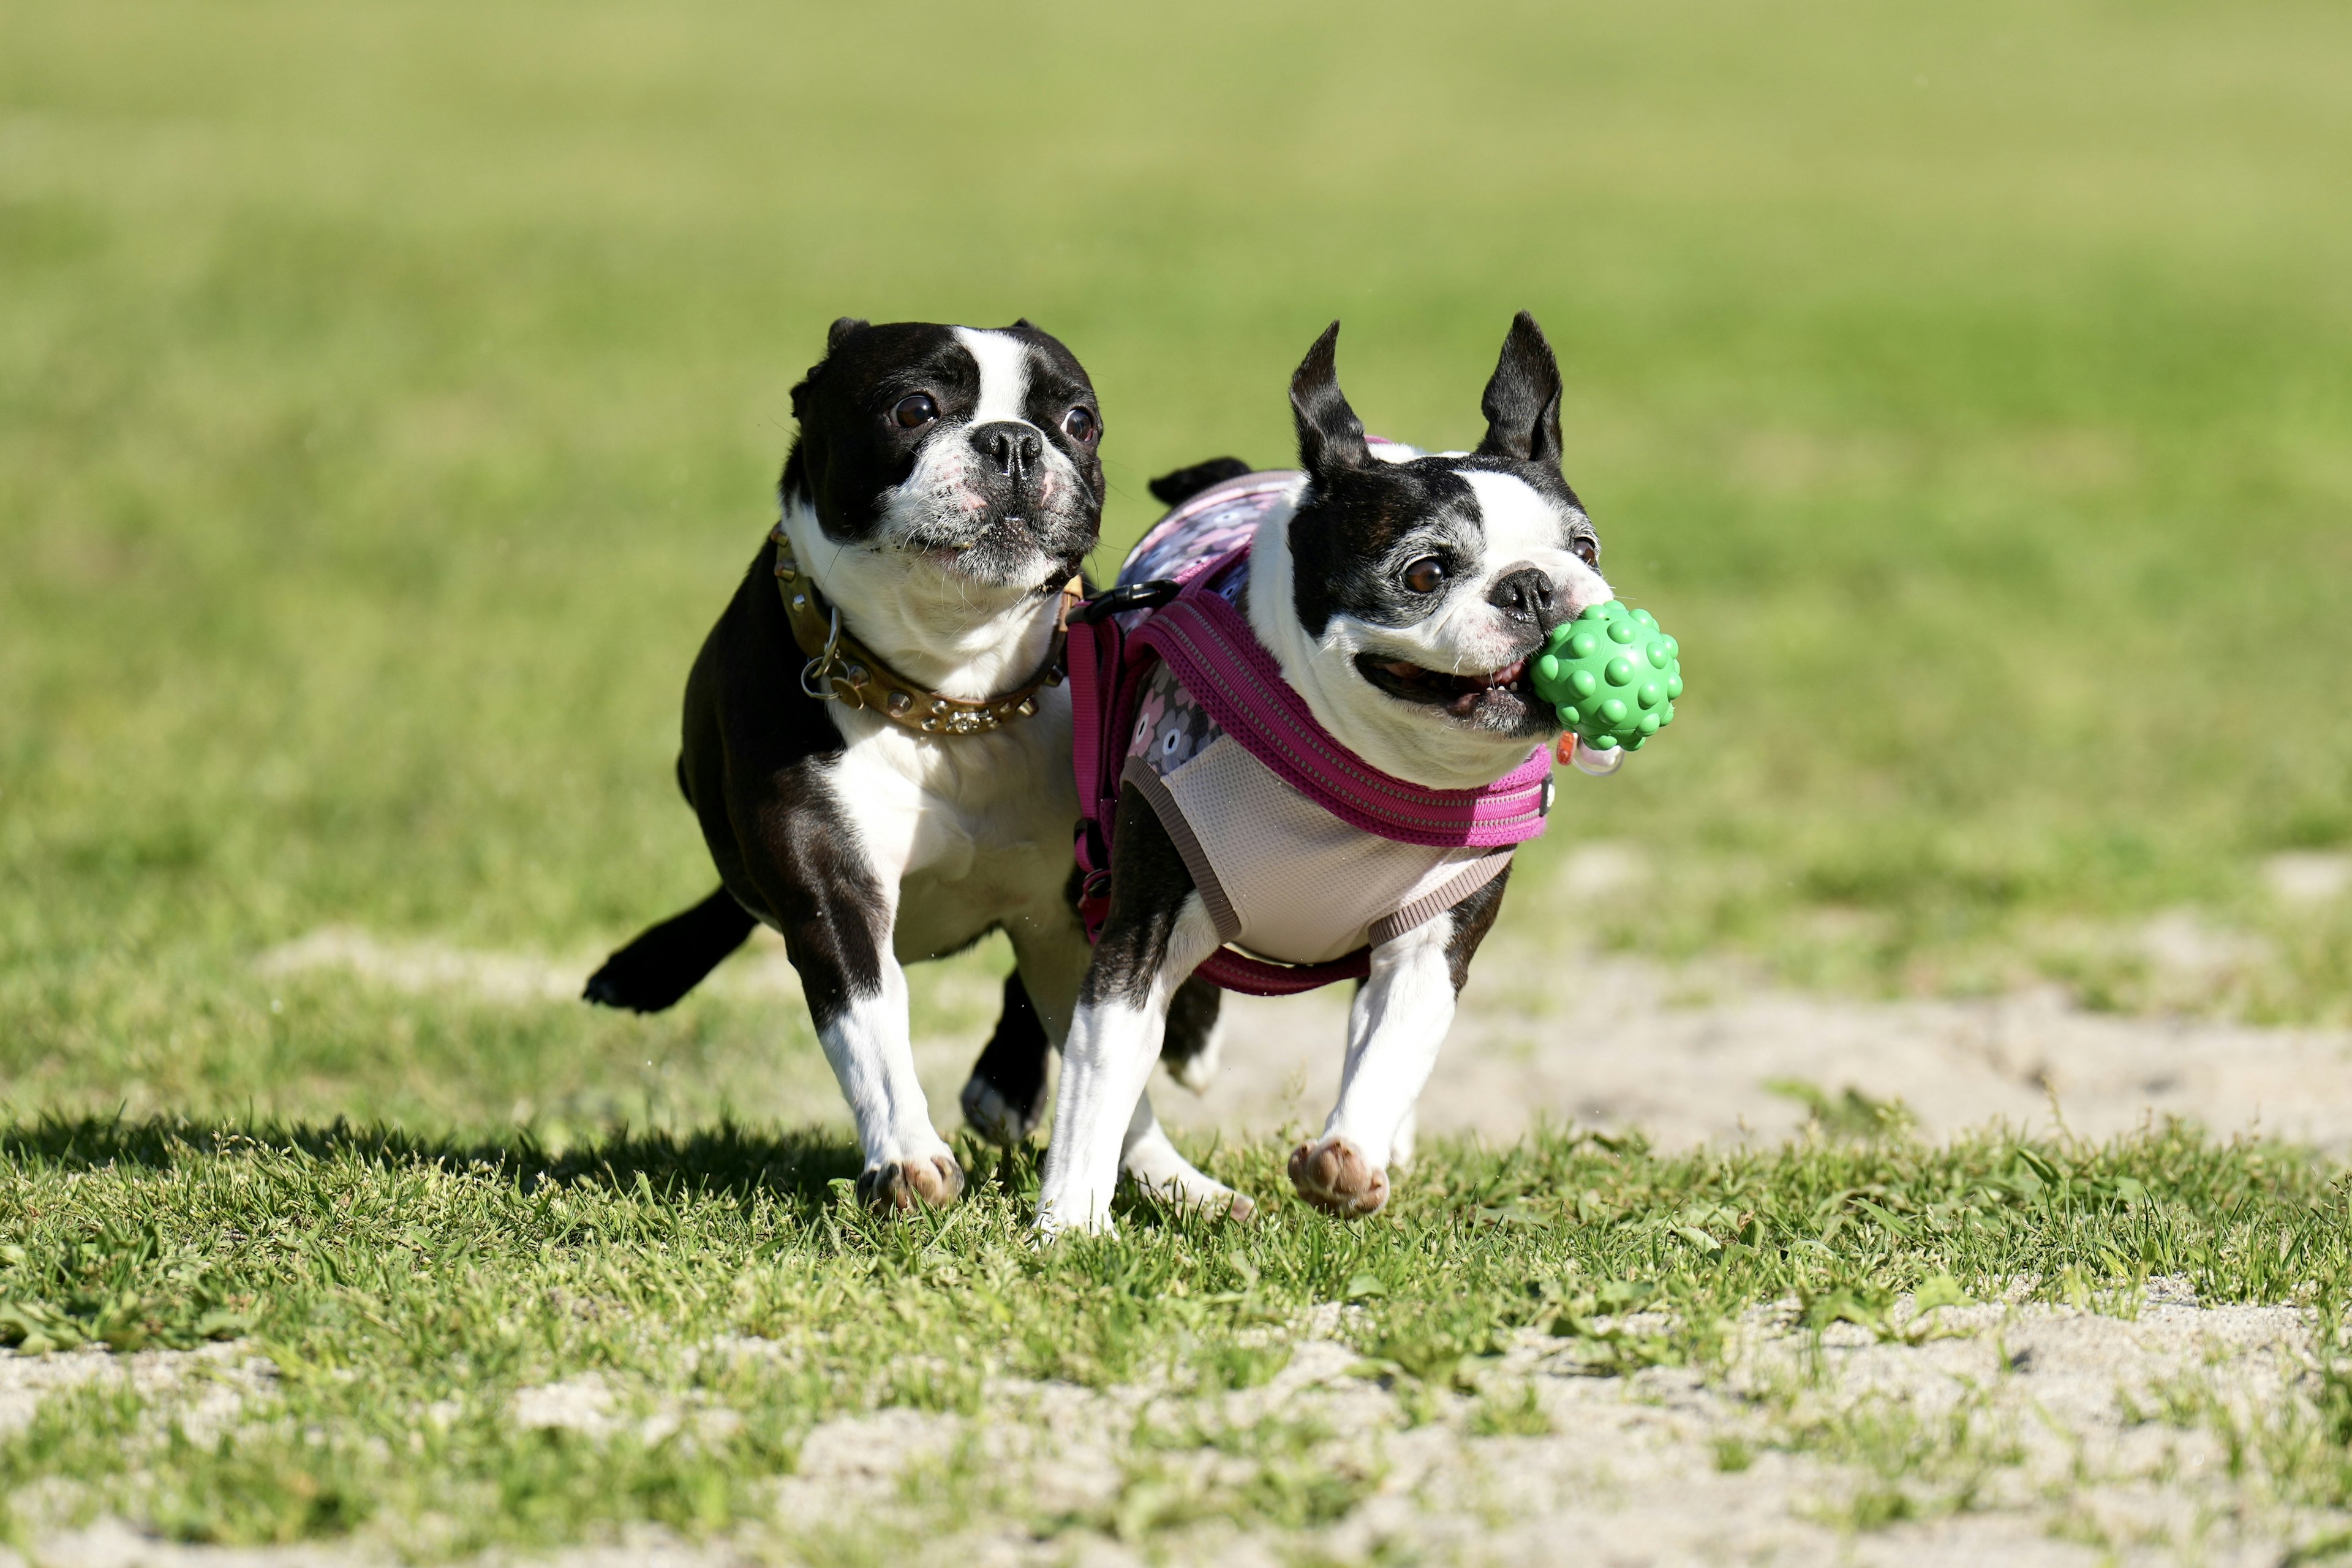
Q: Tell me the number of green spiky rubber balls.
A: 1